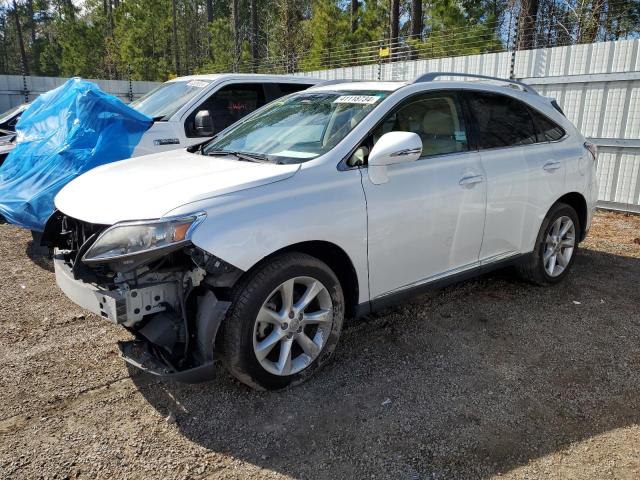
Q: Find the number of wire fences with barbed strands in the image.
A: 1